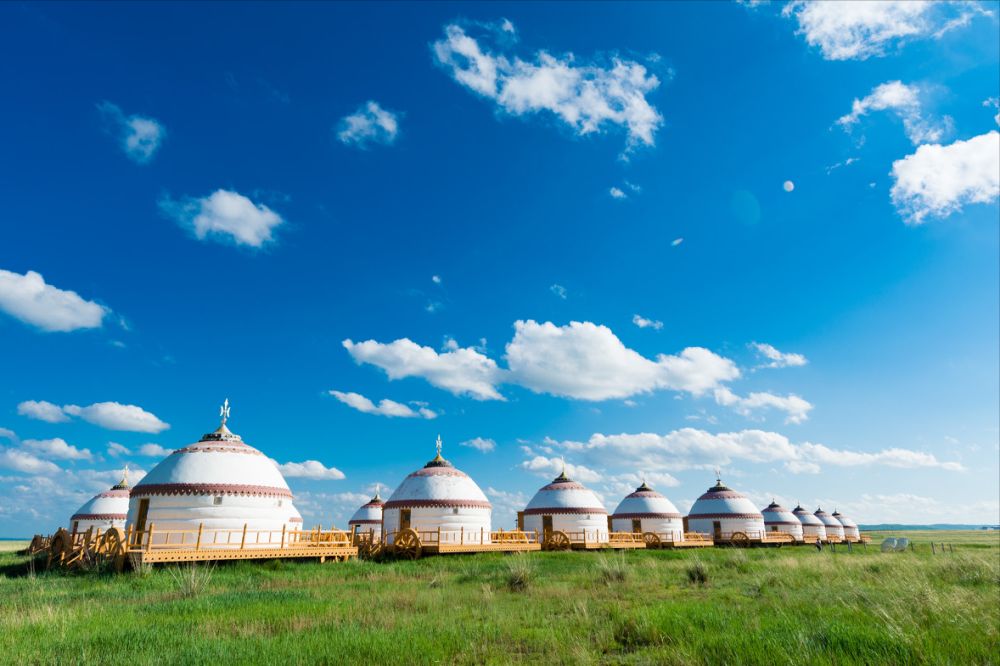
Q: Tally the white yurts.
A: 12